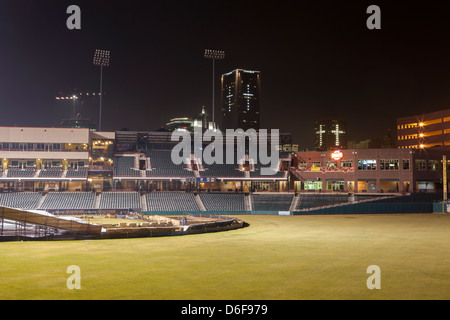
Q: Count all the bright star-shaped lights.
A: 3